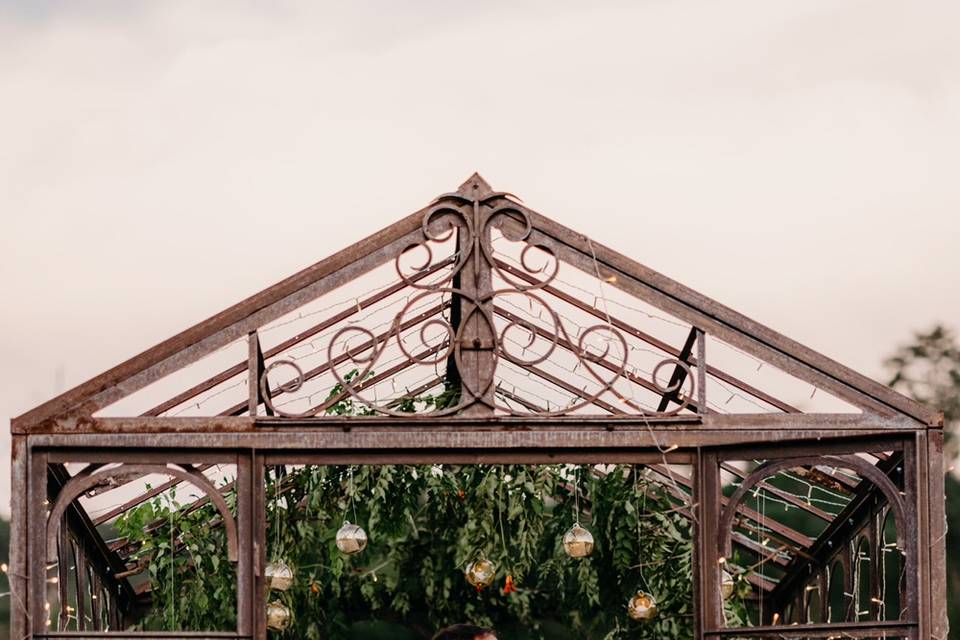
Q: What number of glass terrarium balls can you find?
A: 7